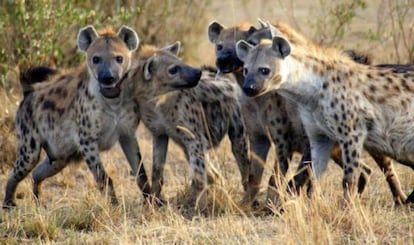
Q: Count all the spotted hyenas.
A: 5